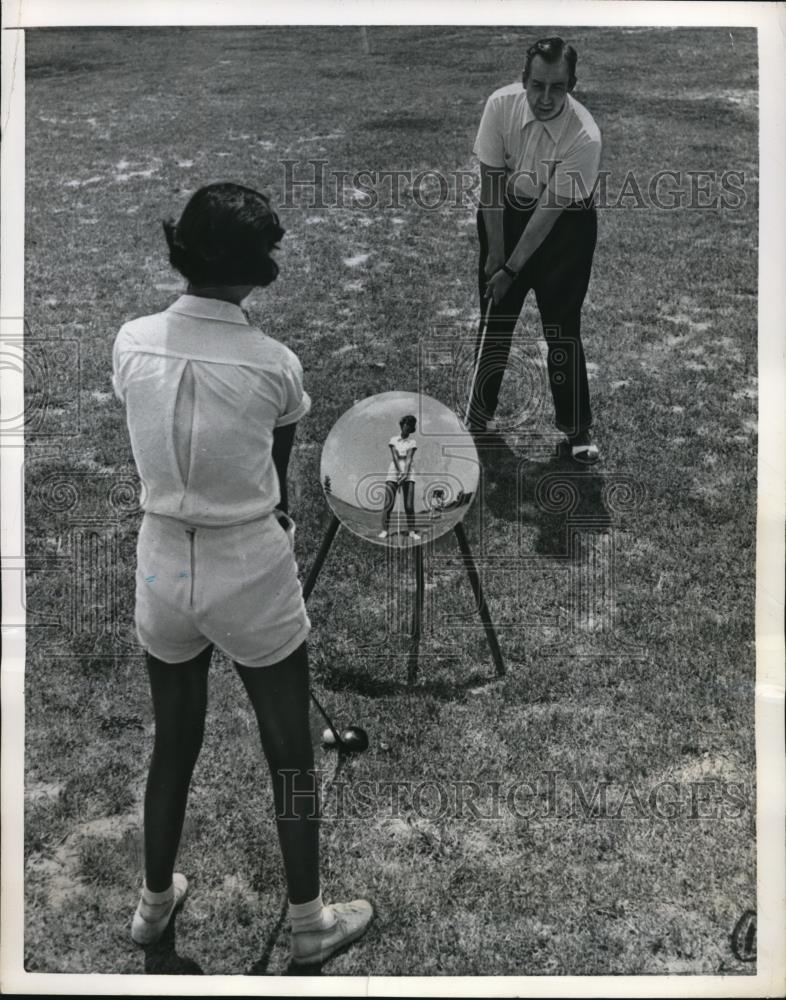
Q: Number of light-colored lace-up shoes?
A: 2